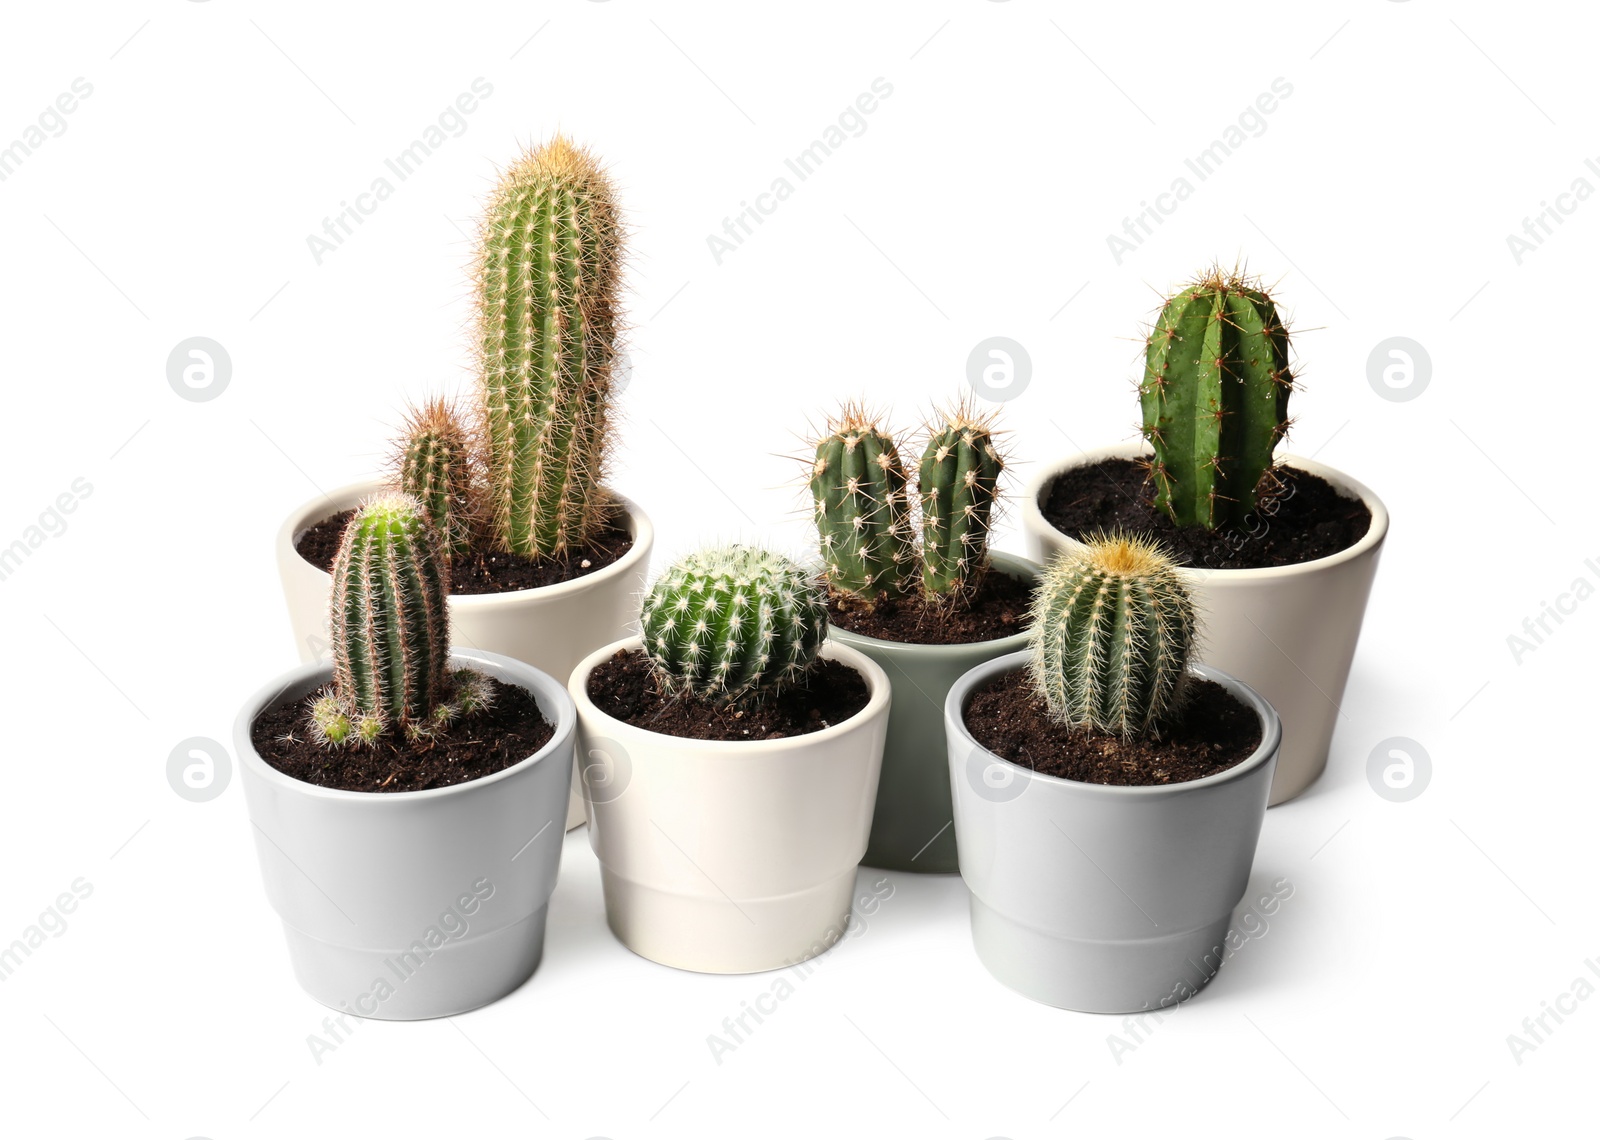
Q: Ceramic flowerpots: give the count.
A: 6